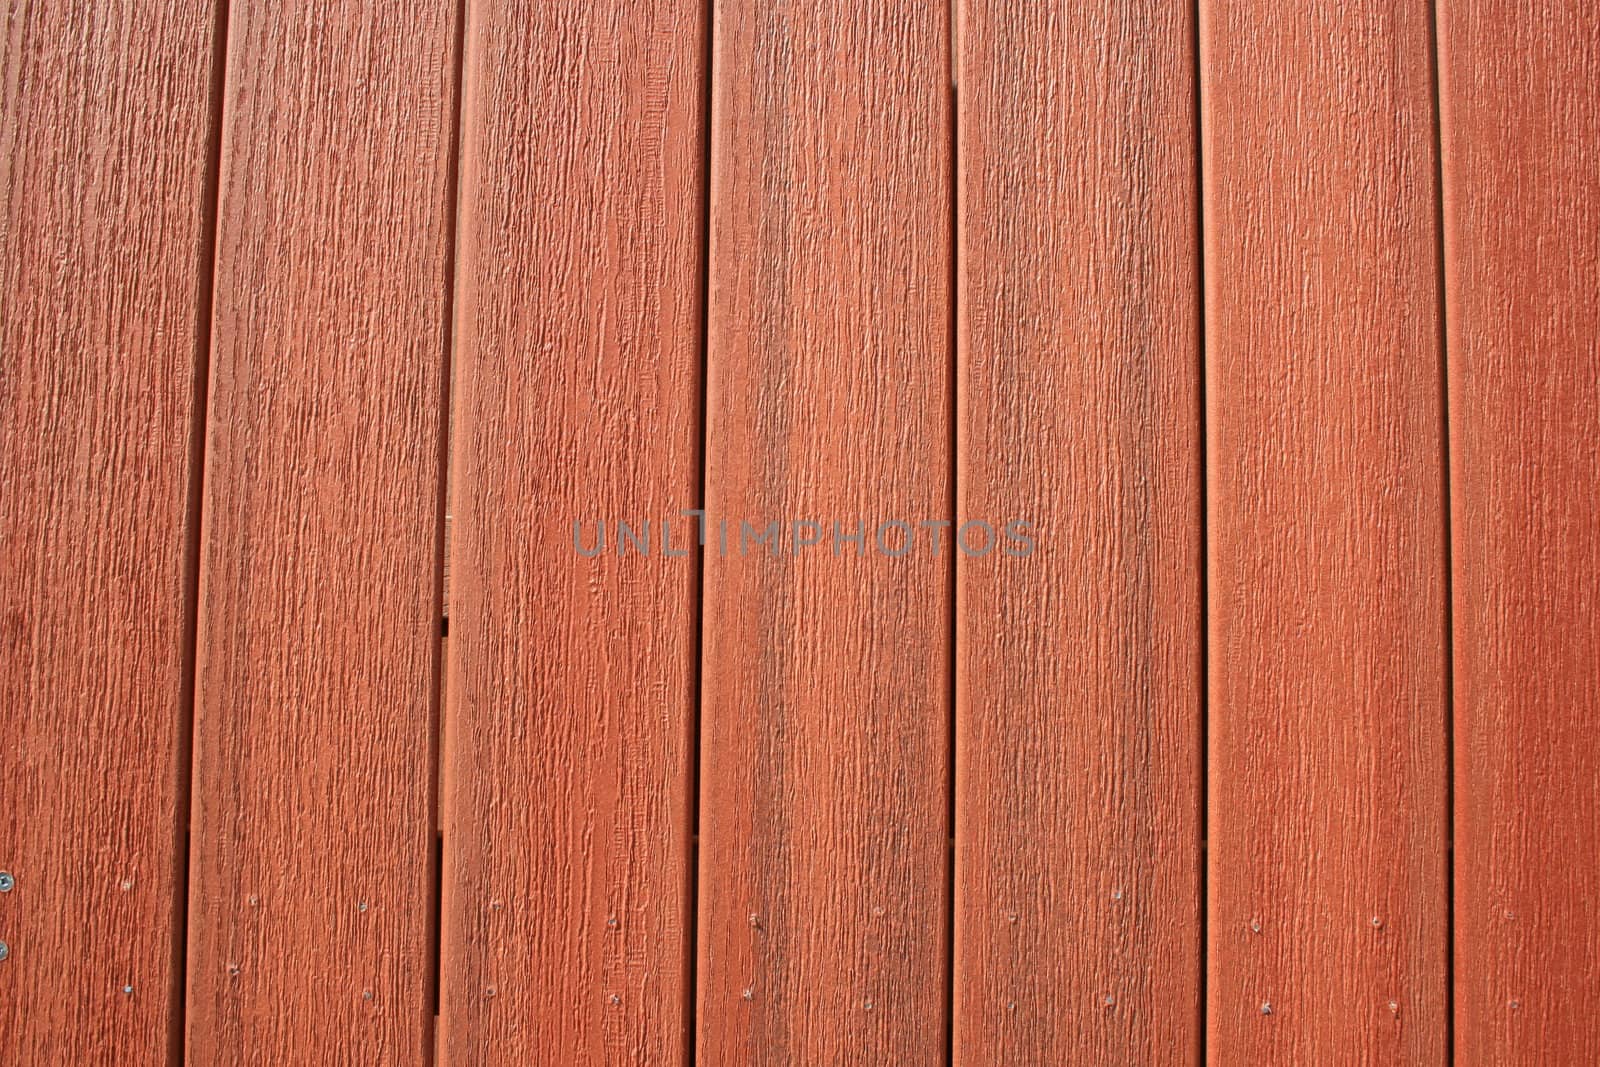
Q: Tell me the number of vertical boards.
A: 7